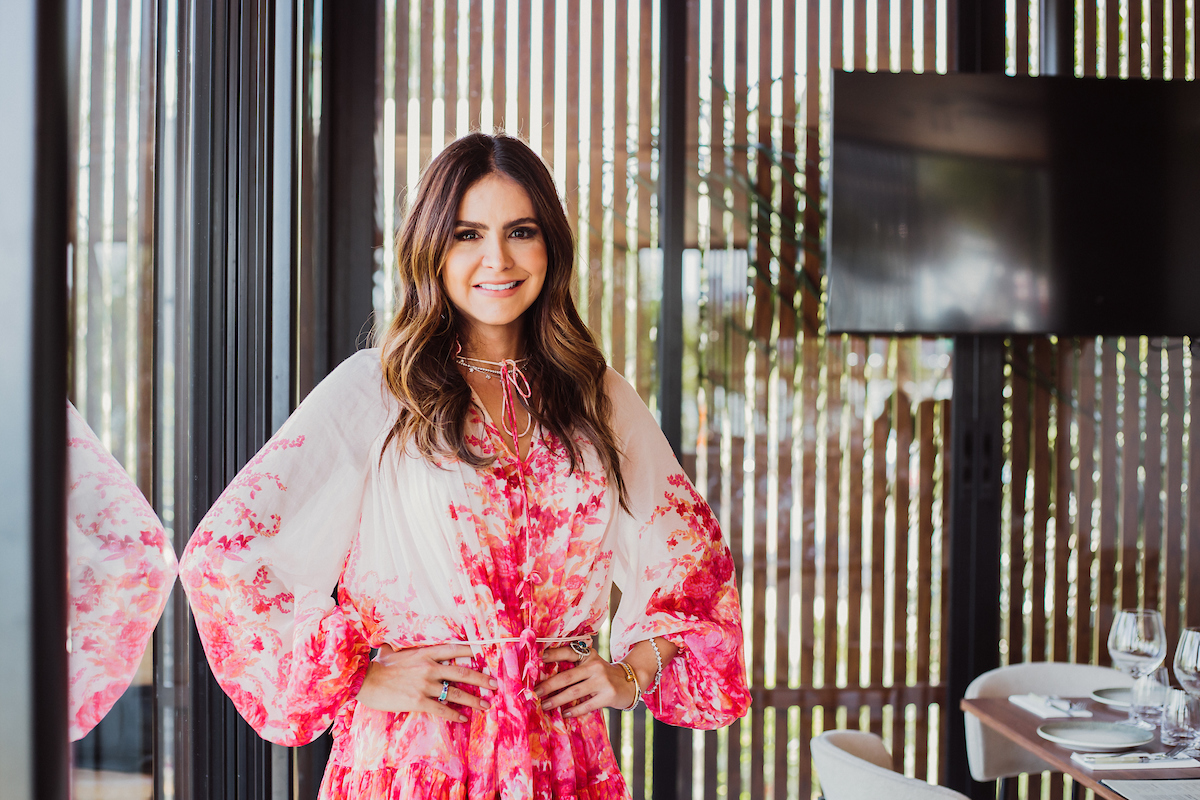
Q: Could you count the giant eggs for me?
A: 0